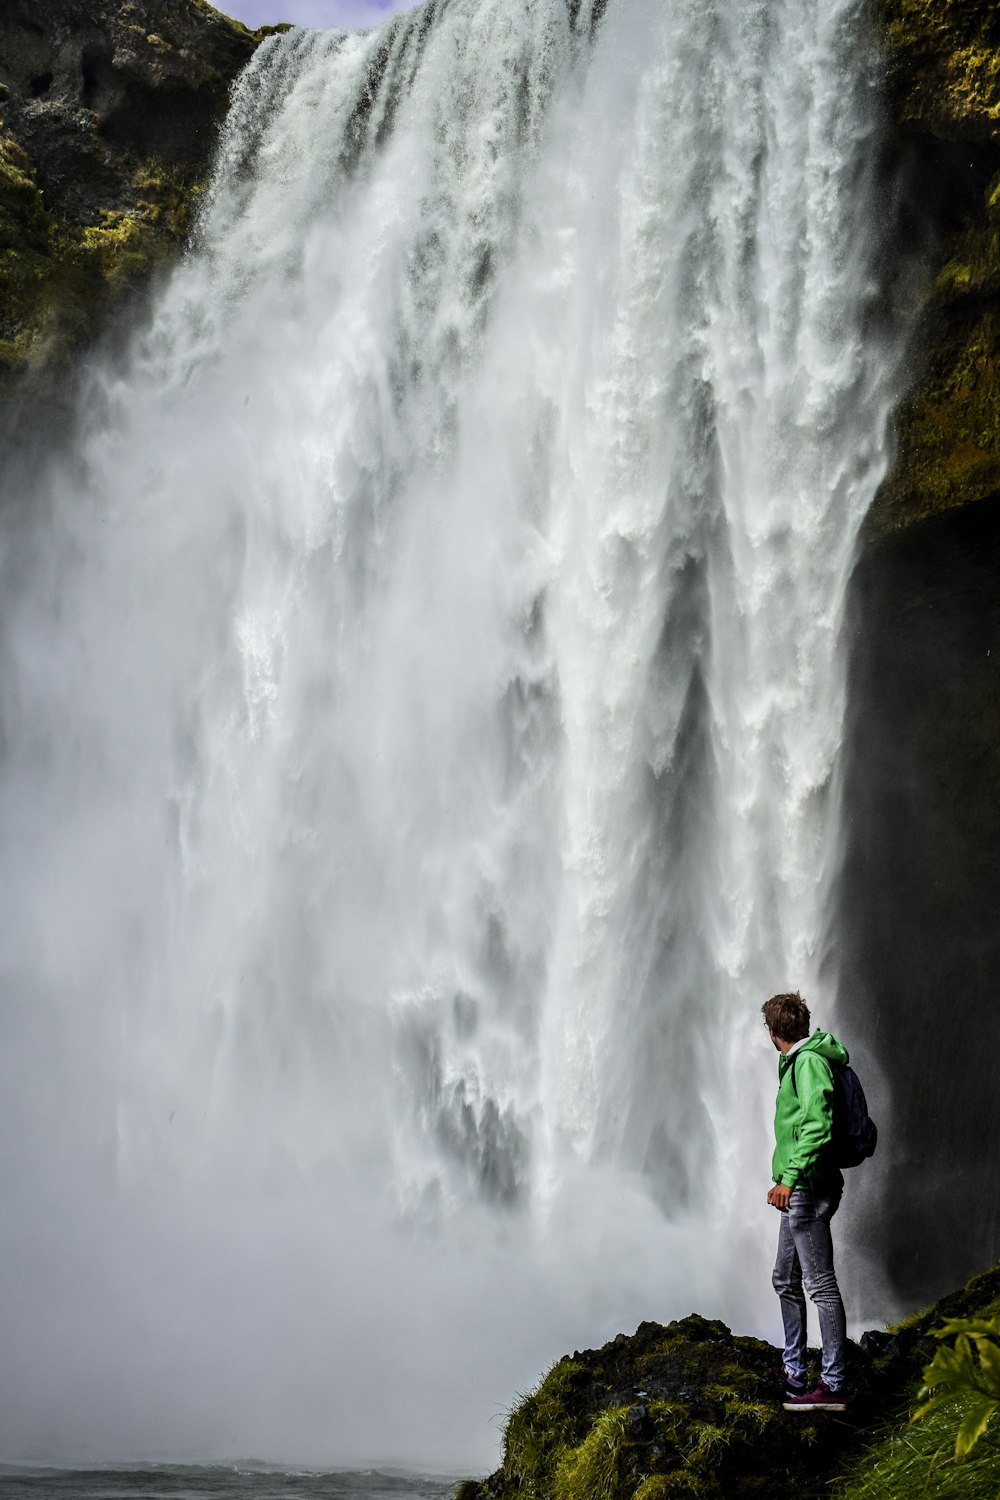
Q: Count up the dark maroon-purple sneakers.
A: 2